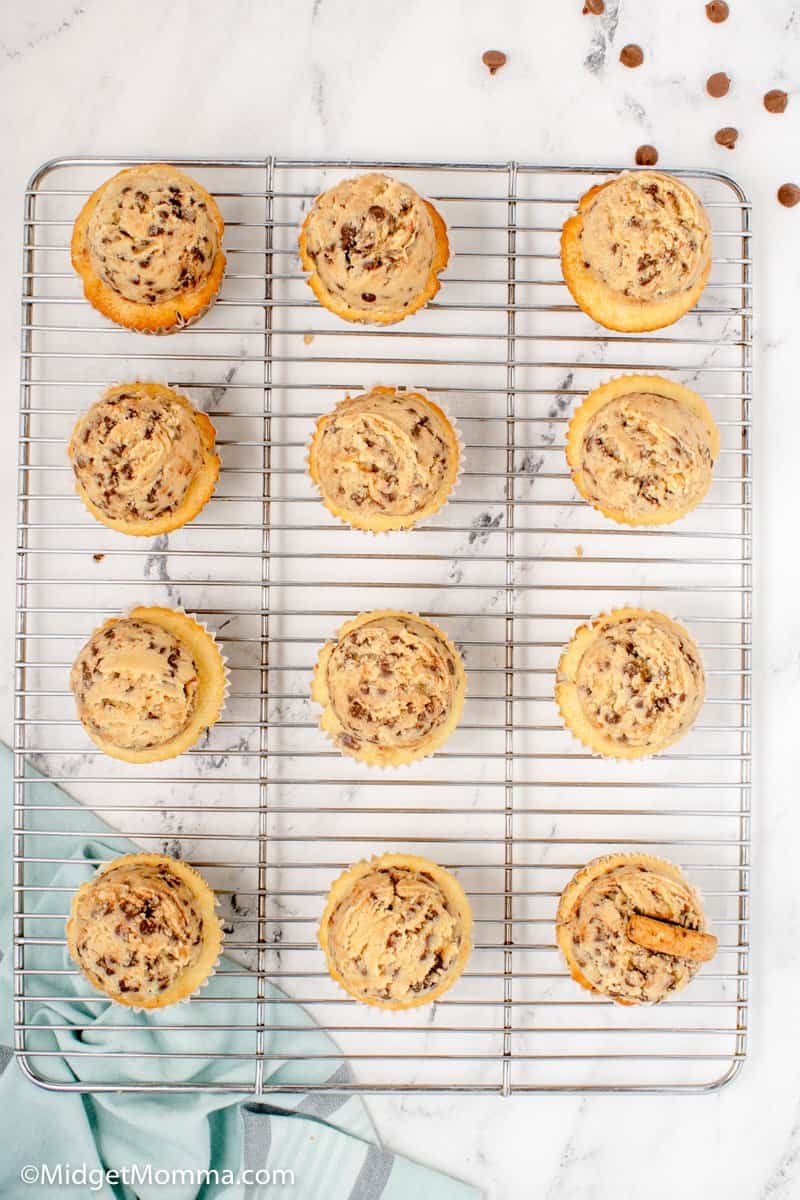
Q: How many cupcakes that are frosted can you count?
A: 12